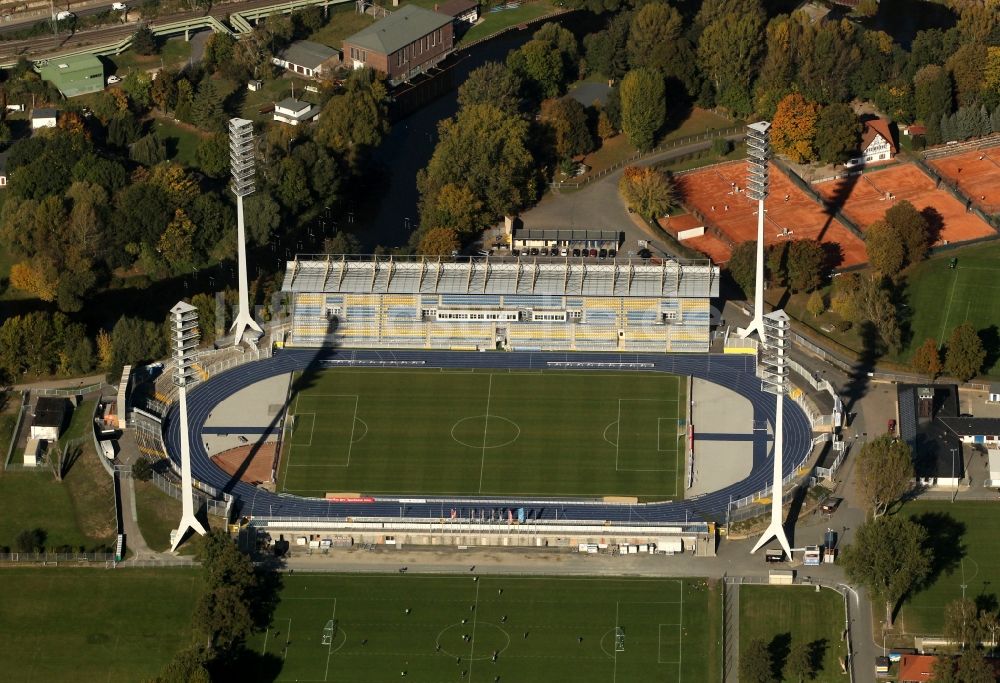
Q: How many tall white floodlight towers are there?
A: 4